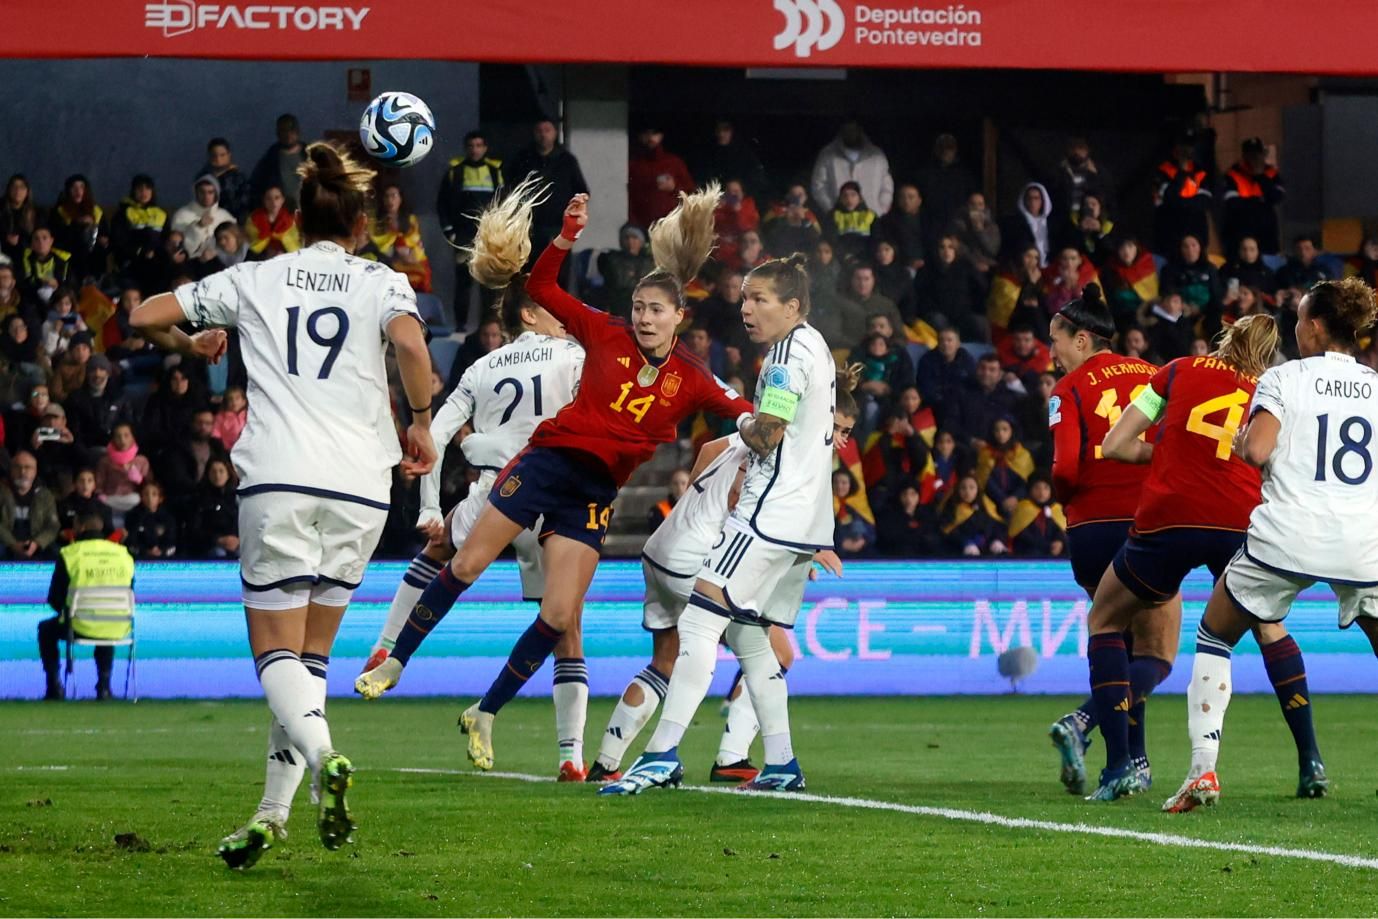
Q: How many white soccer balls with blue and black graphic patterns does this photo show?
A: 1